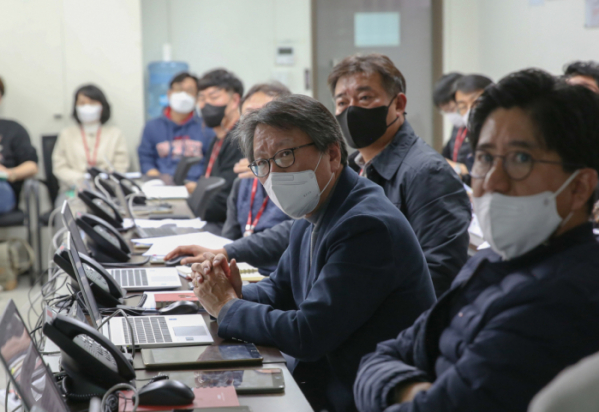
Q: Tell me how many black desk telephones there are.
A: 6